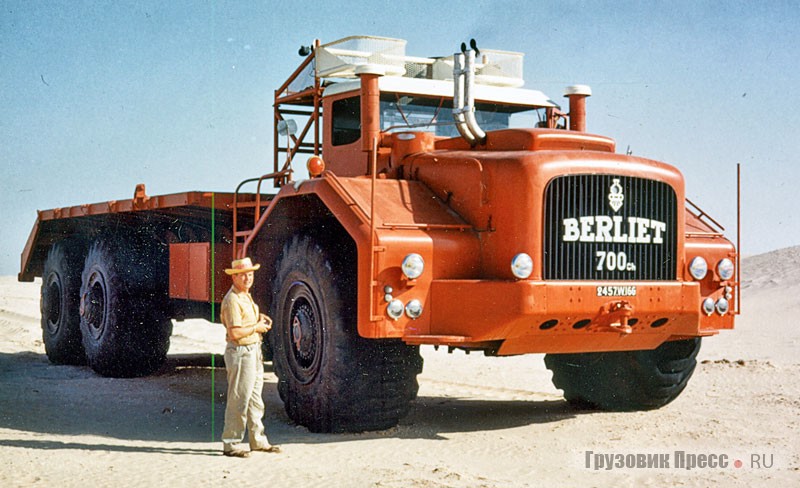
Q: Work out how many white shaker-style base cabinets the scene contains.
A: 0